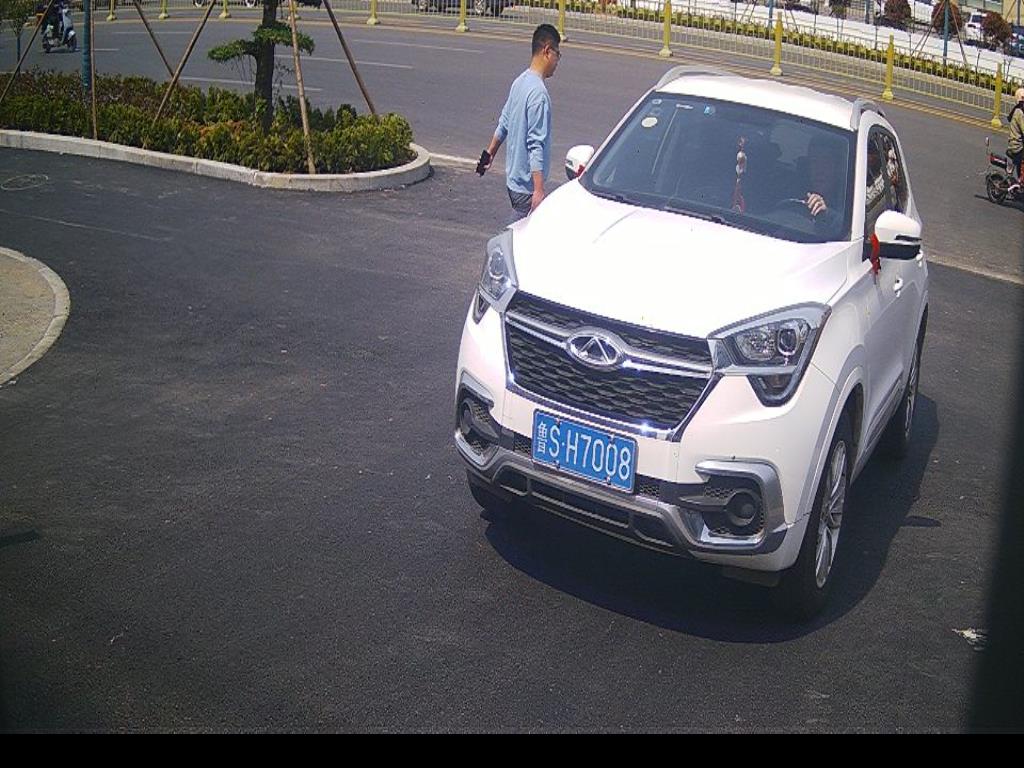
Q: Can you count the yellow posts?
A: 11